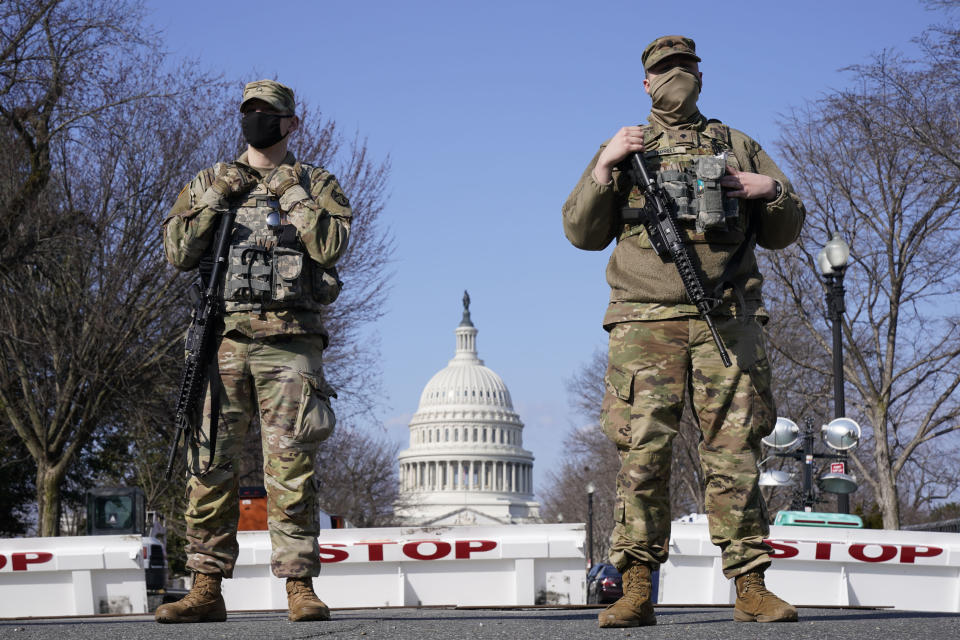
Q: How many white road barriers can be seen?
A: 3